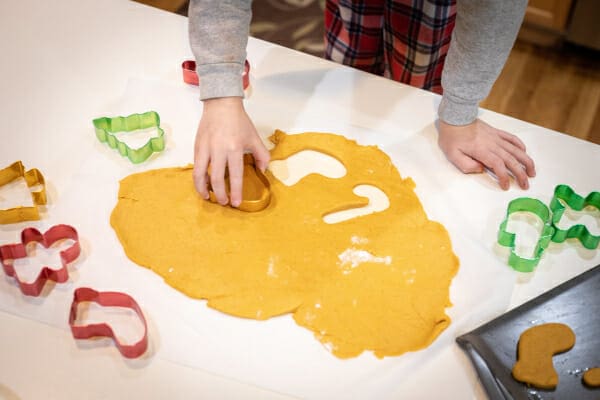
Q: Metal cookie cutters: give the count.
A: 8